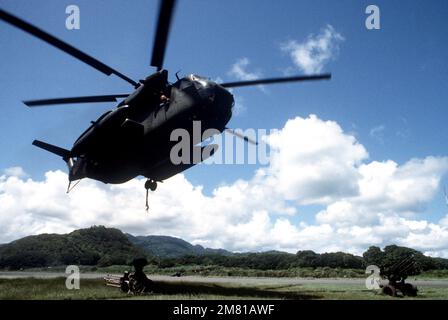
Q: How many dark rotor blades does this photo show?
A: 5